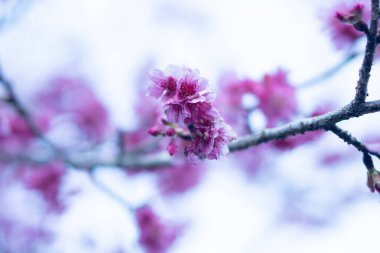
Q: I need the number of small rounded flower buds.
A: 3